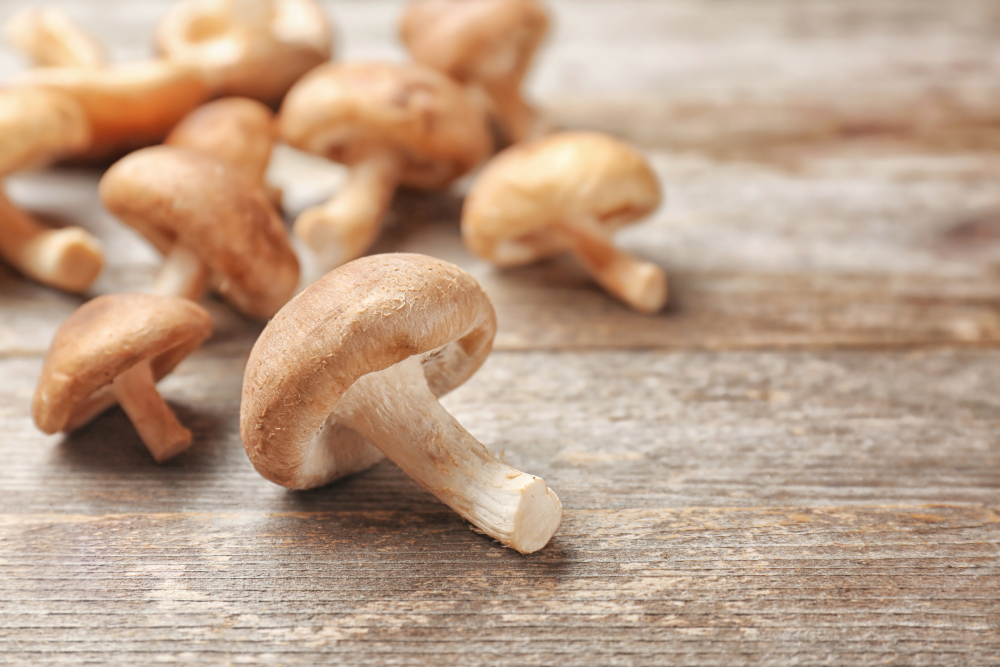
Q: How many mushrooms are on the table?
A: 10